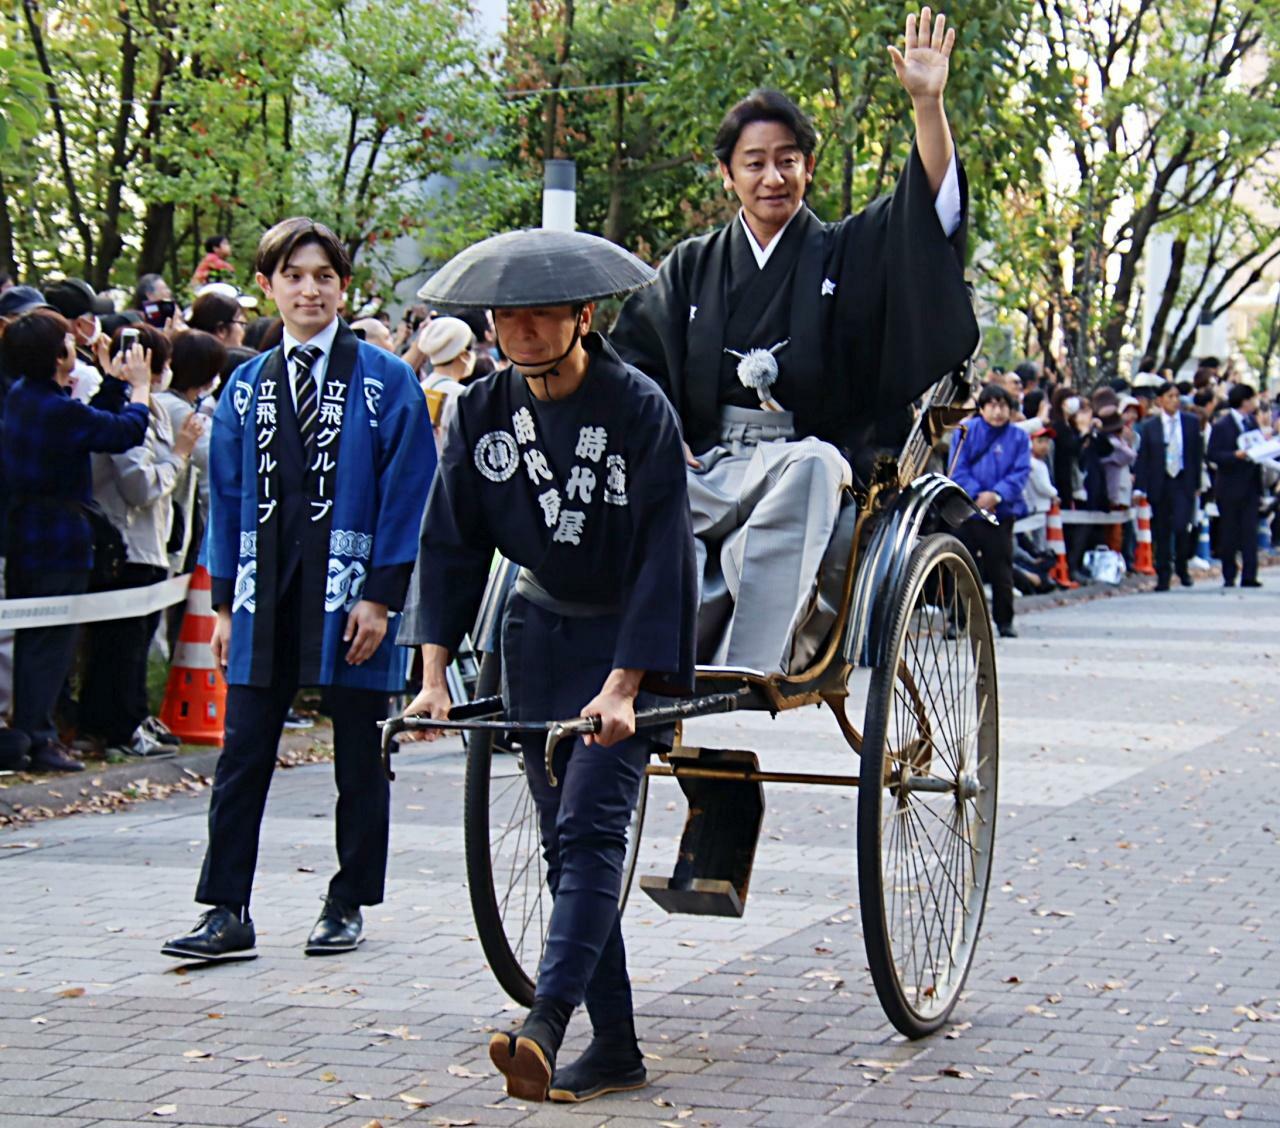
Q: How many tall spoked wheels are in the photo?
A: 2